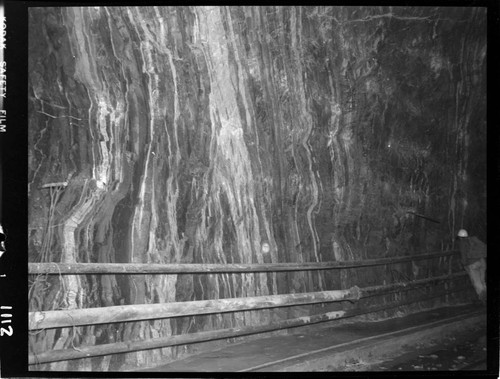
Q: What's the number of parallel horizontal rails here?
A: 3